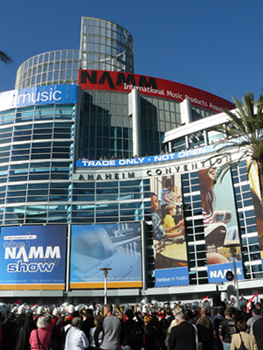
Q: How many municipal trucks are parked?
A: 0